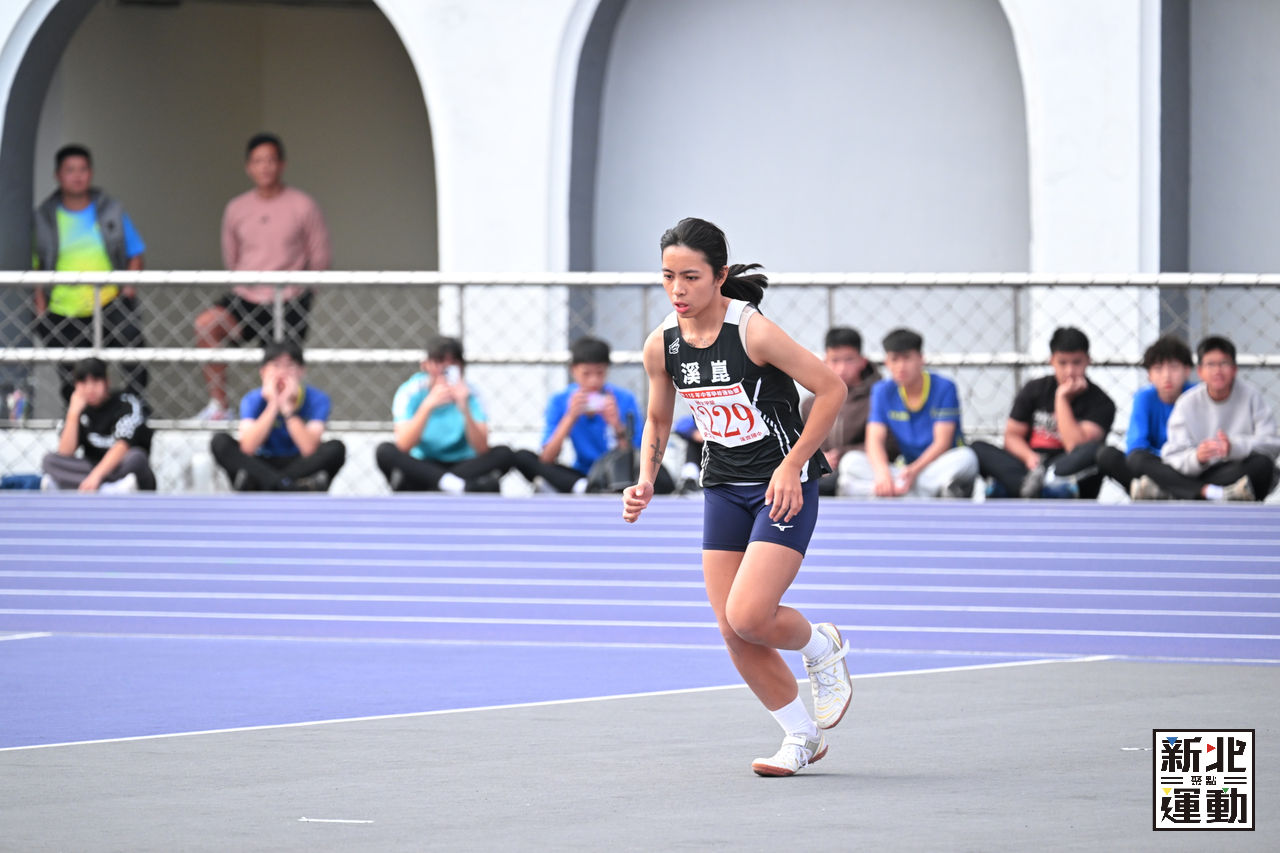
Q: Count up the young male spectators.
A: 9